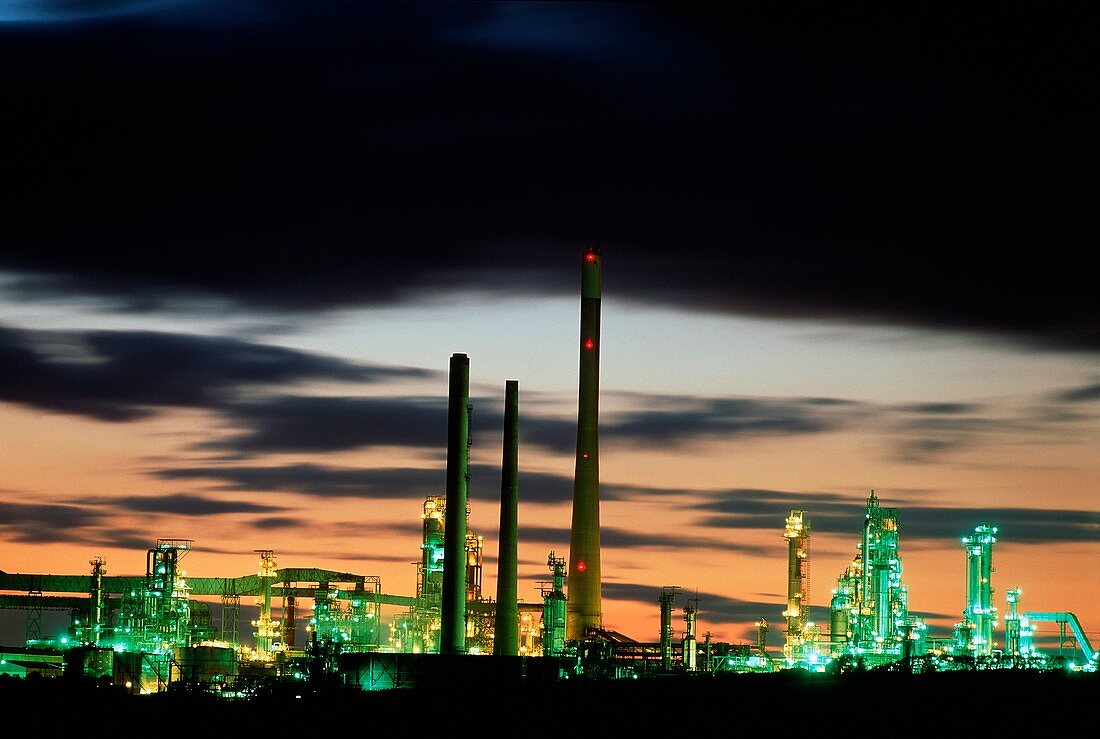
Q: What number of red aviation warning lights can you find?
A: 4